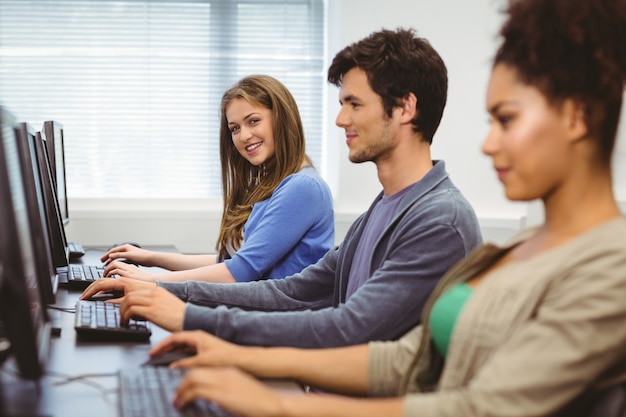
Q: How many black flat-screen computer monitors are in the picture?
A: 4